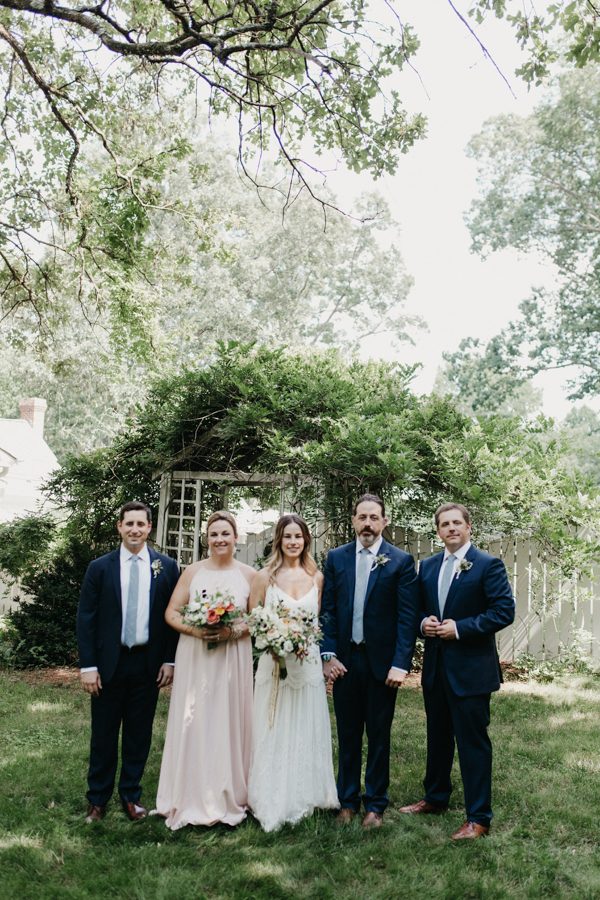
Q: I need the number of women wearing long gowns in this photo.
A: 2